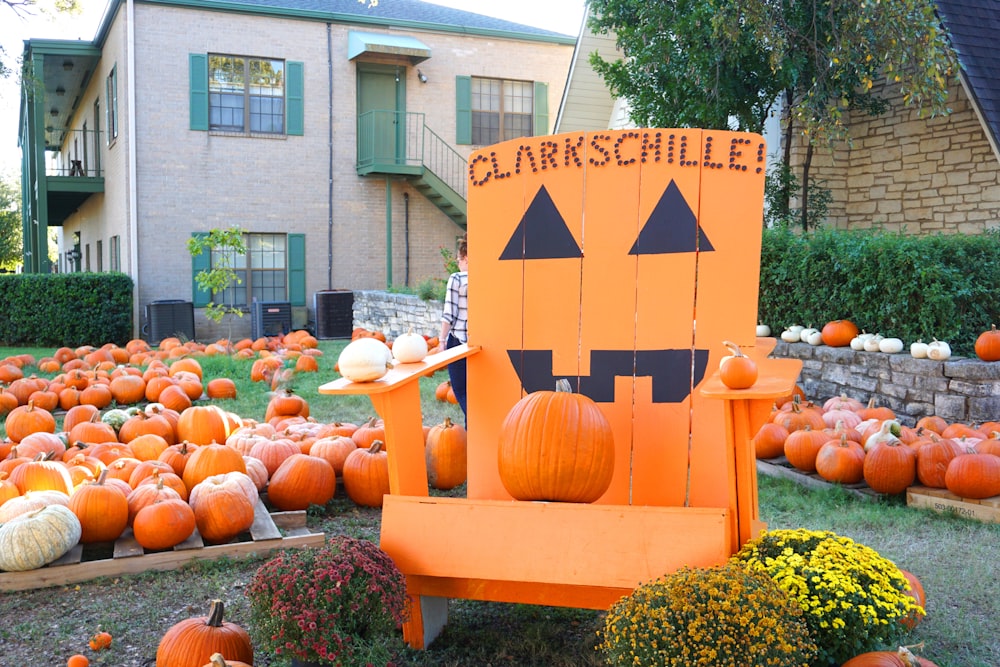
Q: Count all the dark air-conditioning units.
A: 3